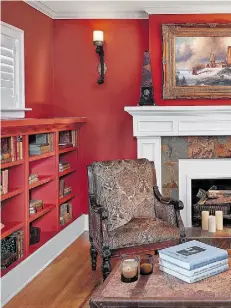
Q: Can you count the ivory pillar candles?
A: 3